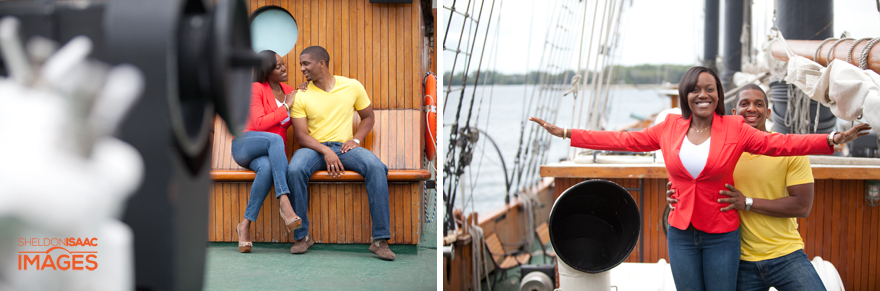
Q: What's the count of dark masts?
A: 3